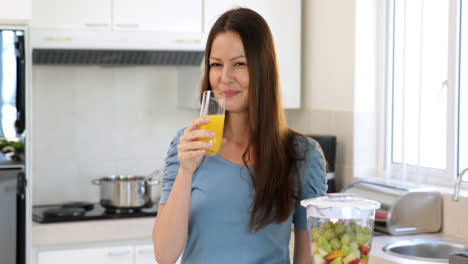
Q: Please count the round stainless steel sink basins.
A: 1